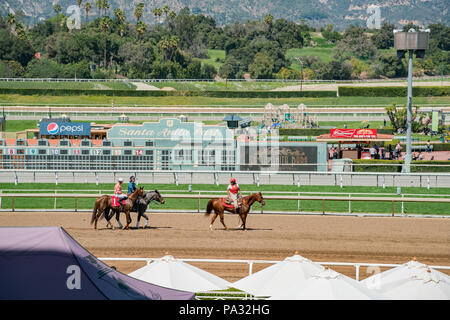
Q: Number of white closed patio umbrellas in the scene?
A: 0